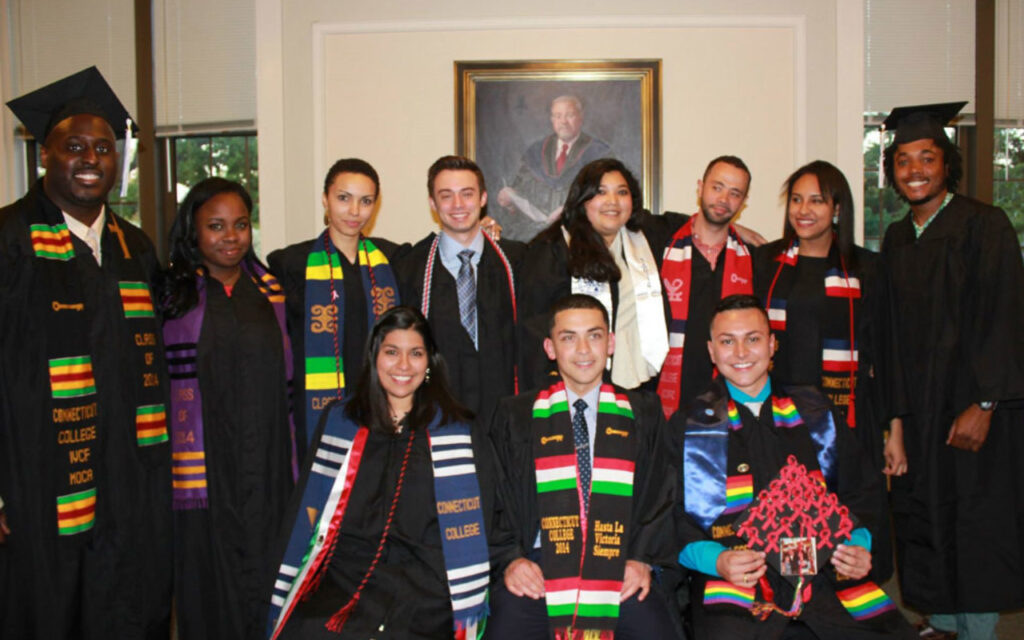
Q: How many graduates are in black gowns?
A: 11